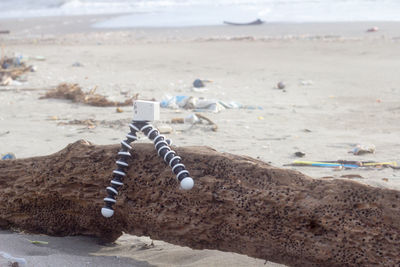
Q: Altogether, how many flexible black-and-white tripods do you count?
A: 1